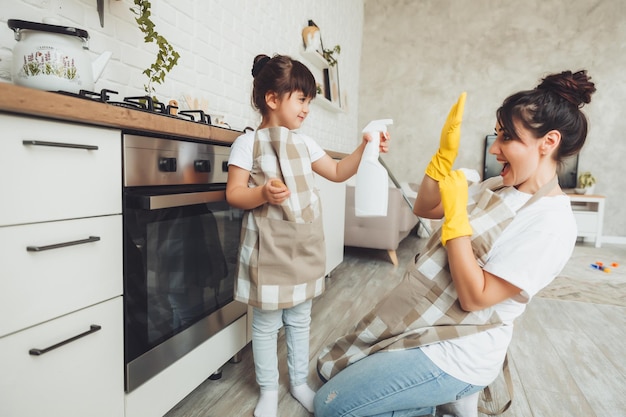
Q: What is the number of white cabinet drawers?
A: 3